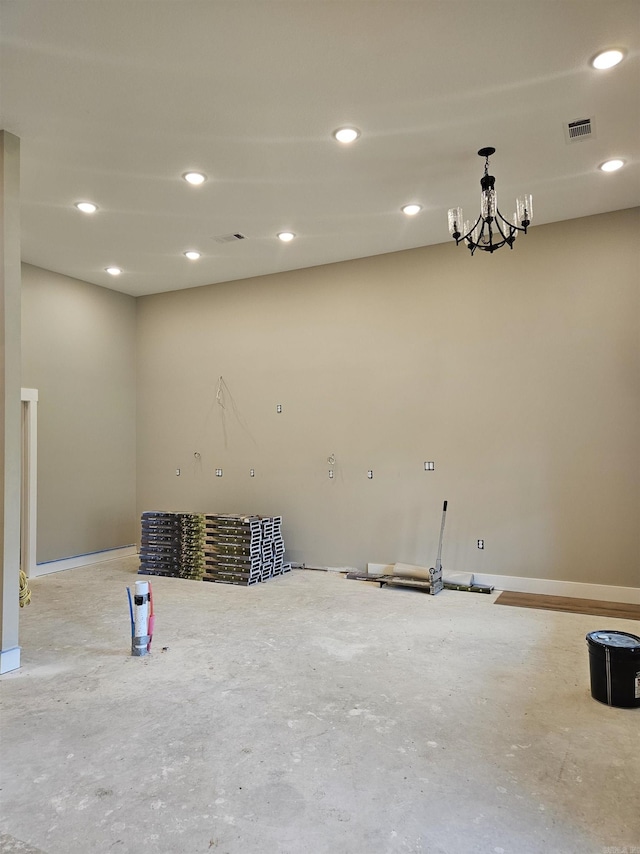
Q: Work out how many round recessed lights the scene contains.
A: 9